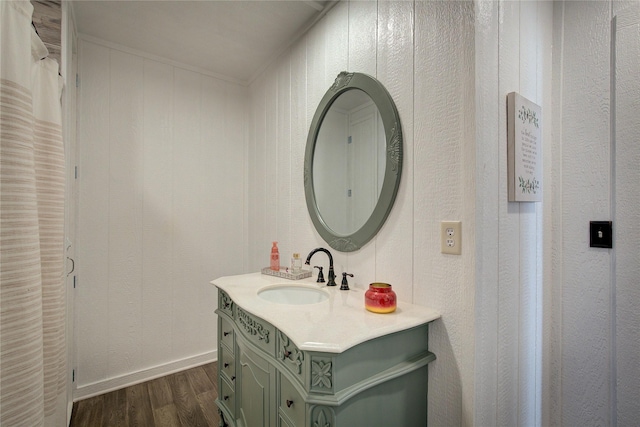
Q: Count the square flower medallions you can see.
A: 1